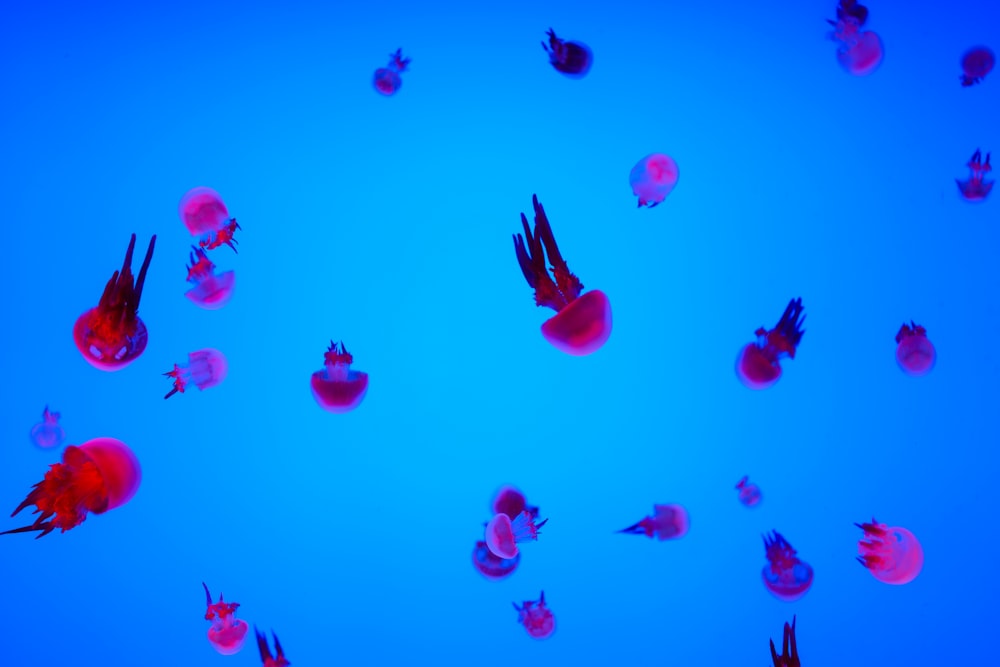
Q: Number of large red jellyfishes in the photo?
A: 3